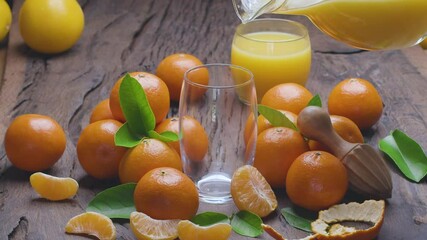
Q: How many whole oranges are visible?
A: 14